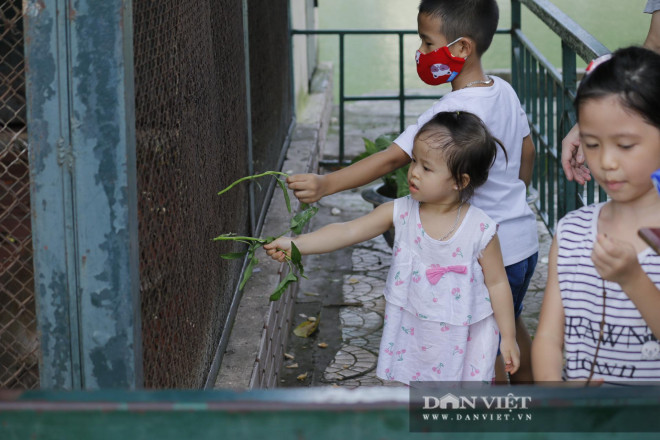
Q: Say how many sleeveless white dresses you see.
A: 1